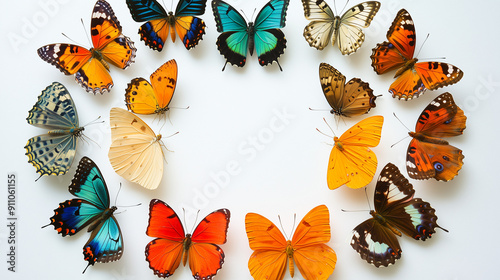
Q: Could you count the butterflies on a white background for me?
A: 15